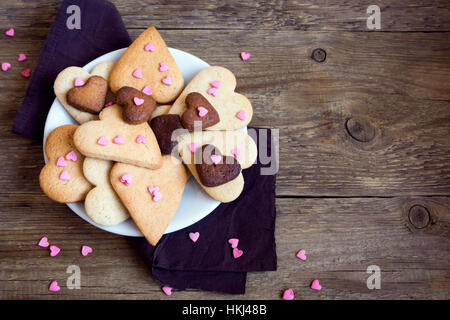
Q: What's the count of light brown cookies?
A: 8